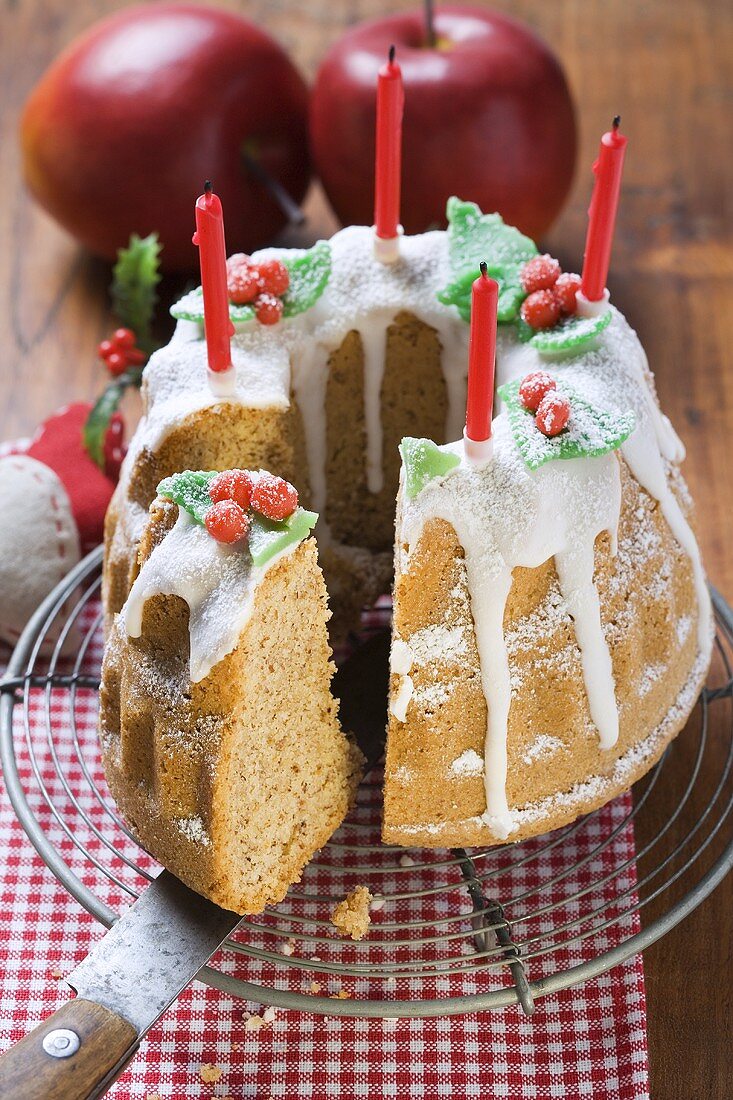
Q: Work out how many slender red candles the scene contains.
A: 4